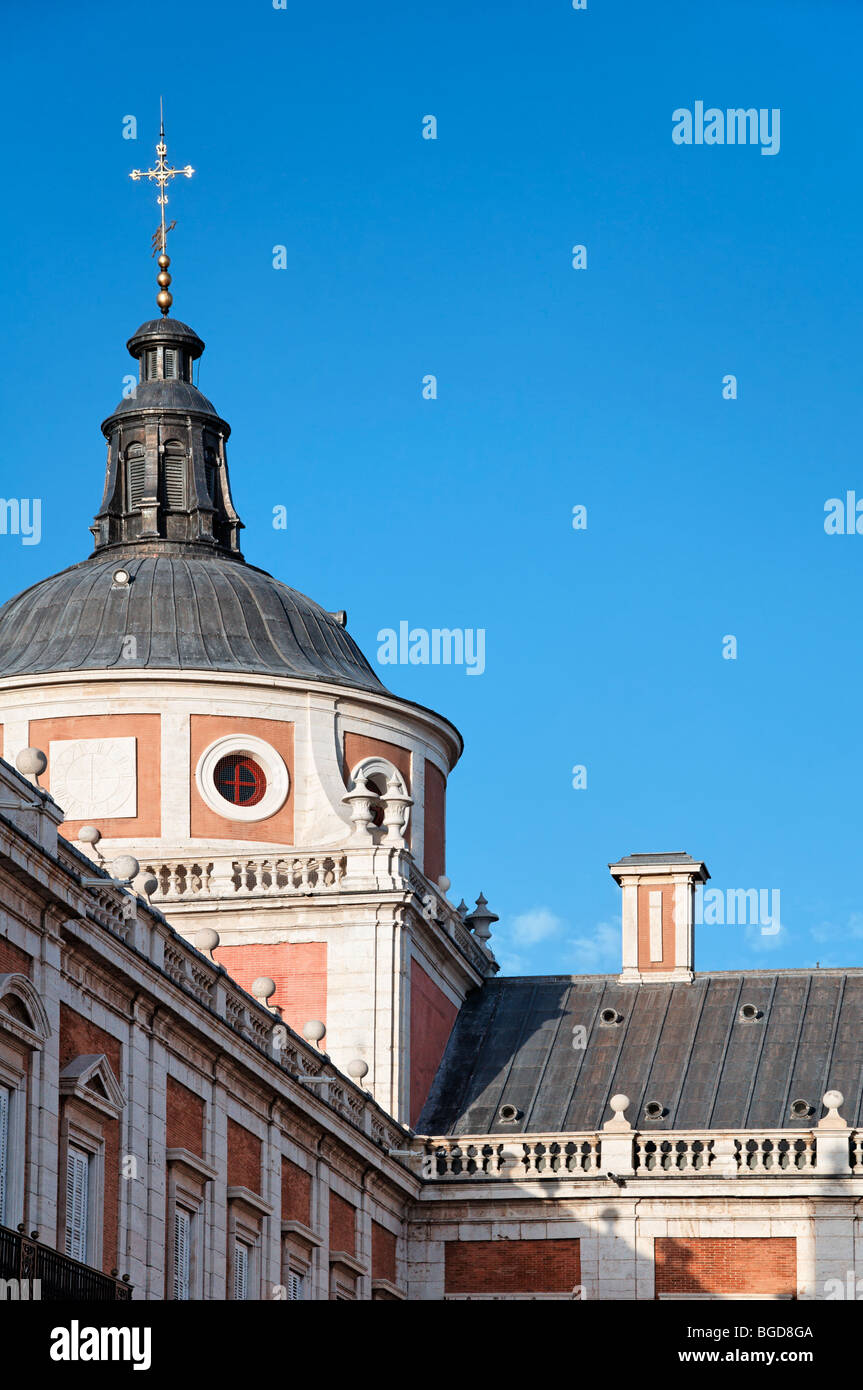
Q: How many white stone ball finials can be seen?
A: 11